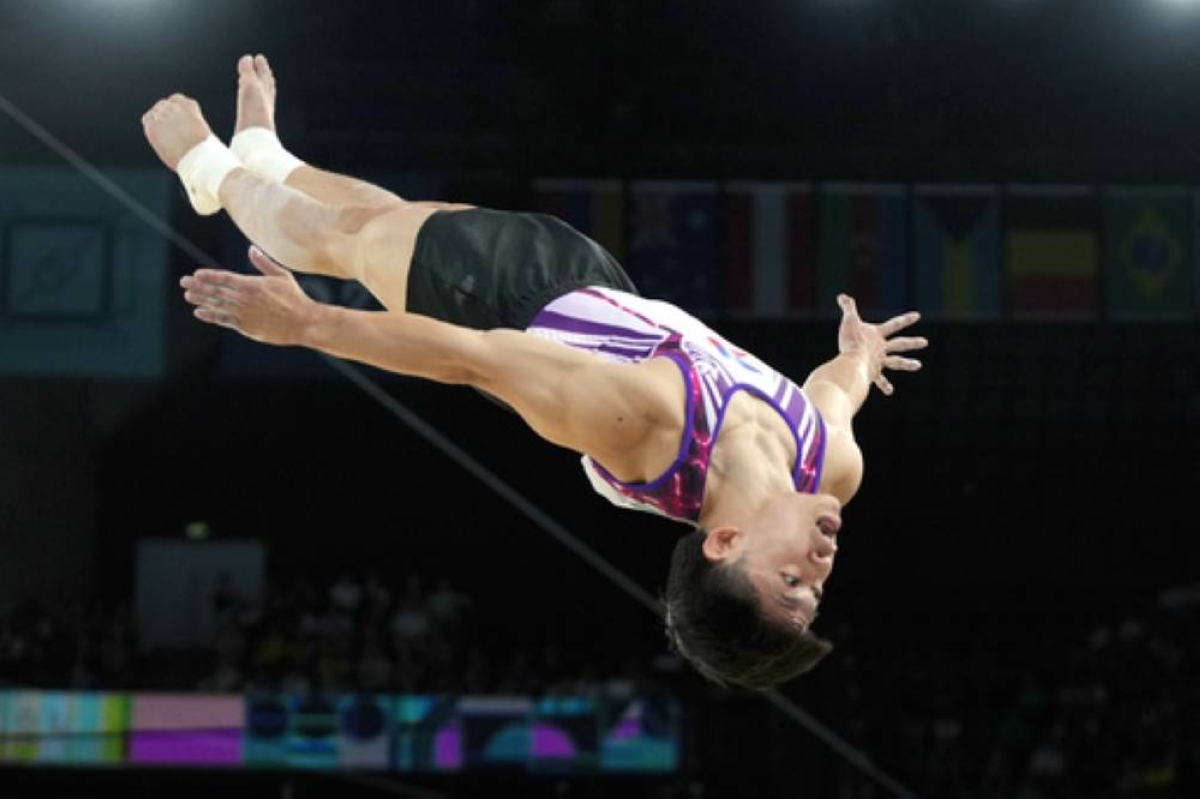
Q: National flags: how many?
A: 7